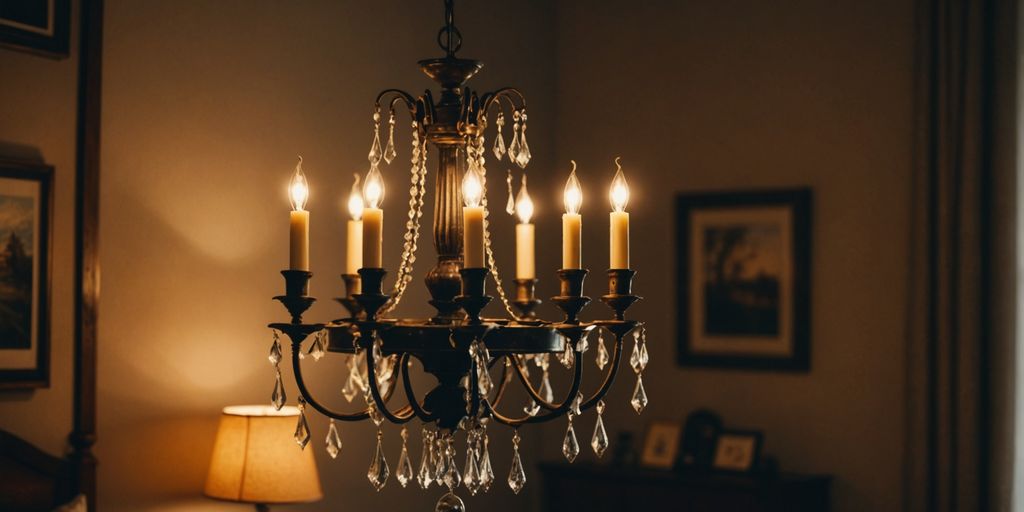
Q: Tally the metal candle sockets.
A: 7